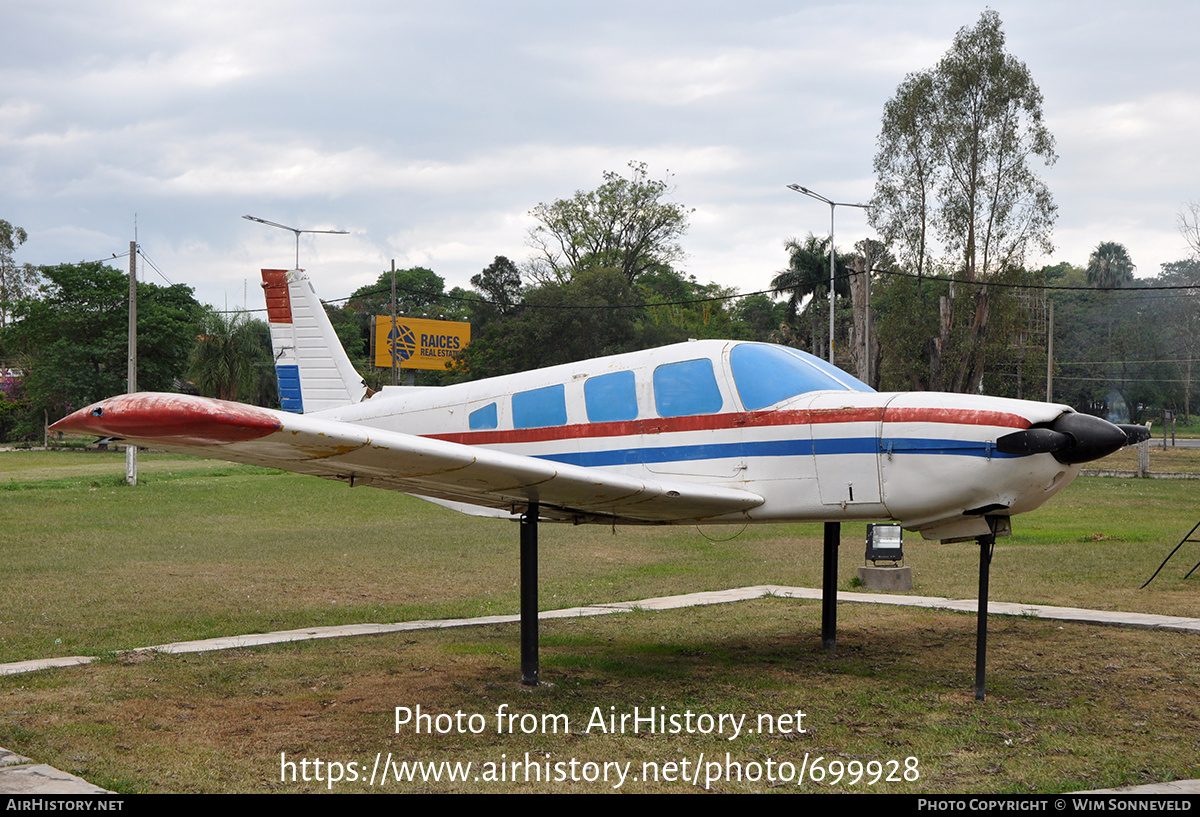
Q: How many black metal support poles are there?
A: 3